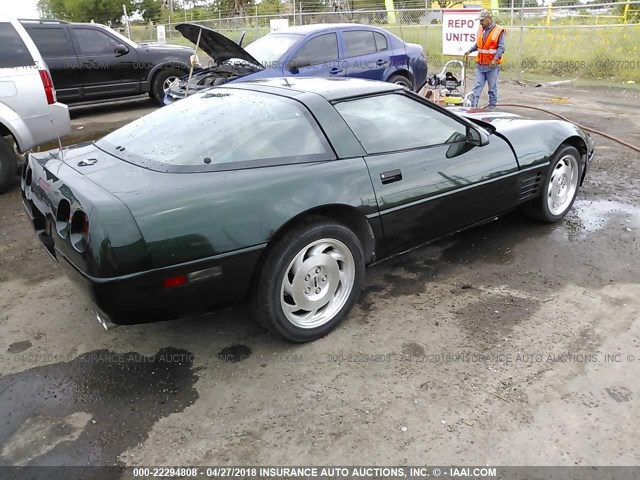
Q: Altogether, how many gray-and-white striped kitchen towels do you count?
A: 0